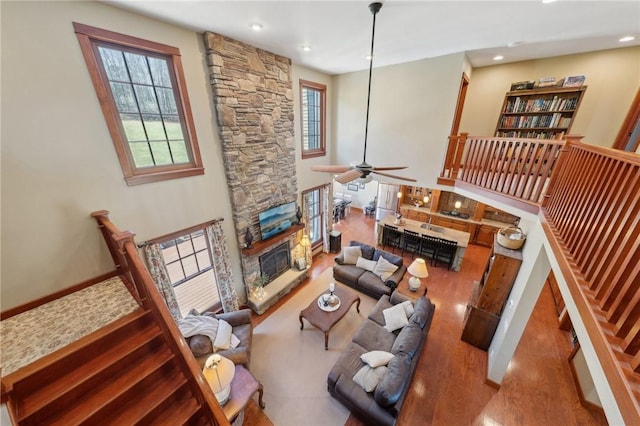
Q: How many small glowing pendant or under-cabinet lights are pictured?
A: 3